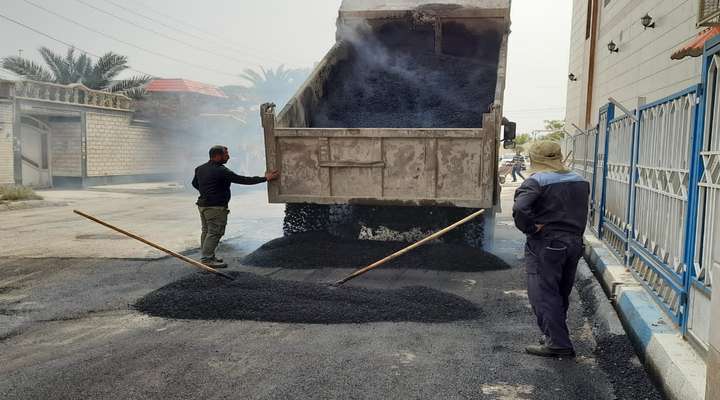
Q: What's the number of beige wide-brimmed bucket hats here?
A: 1